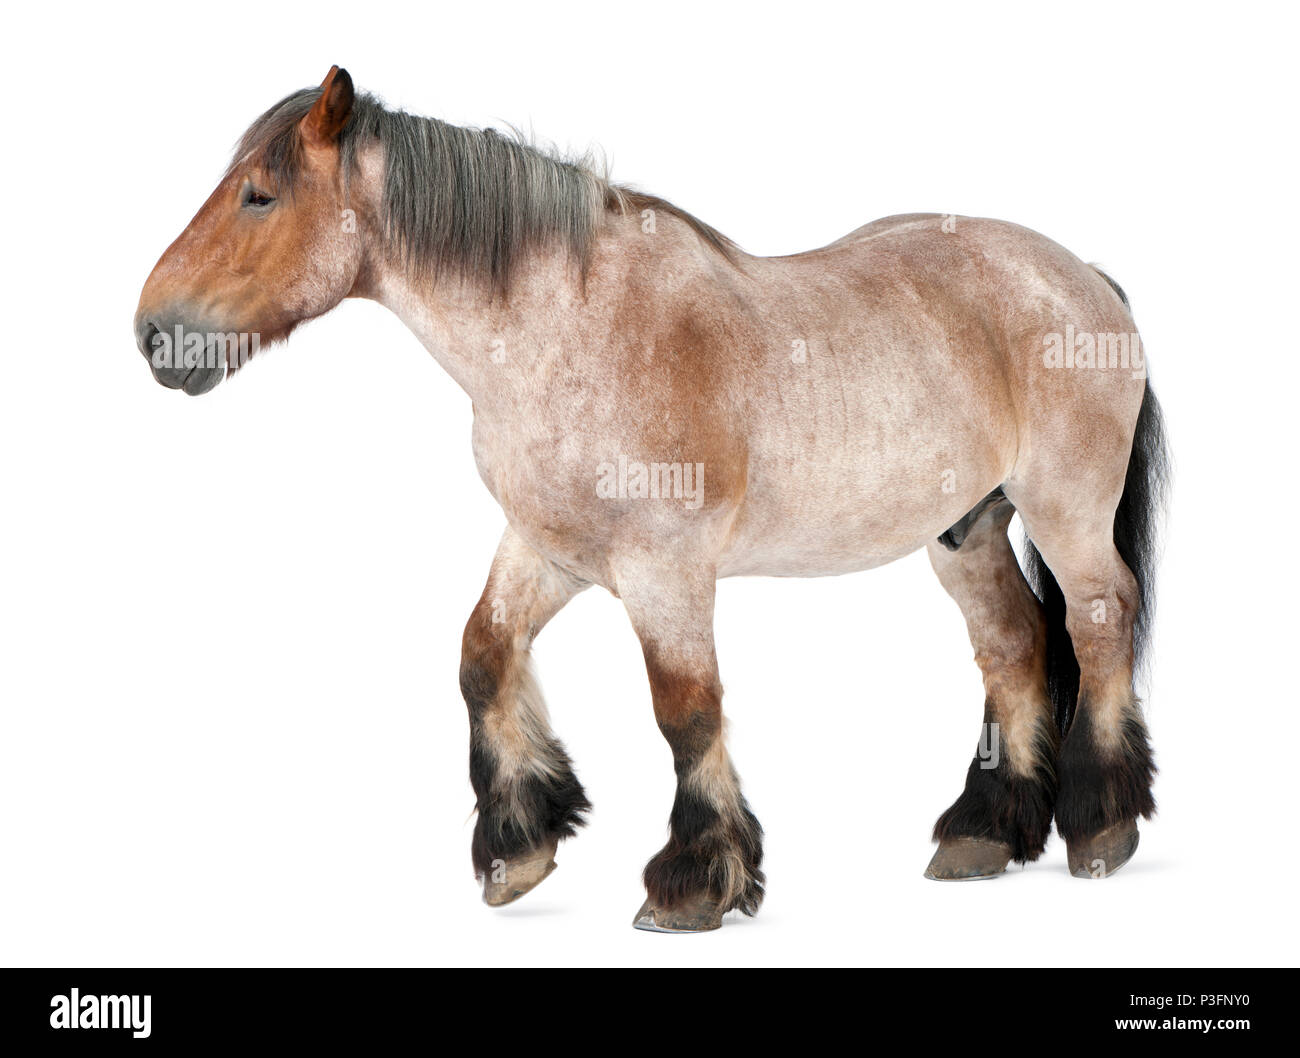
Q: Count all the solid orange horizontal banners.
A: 0